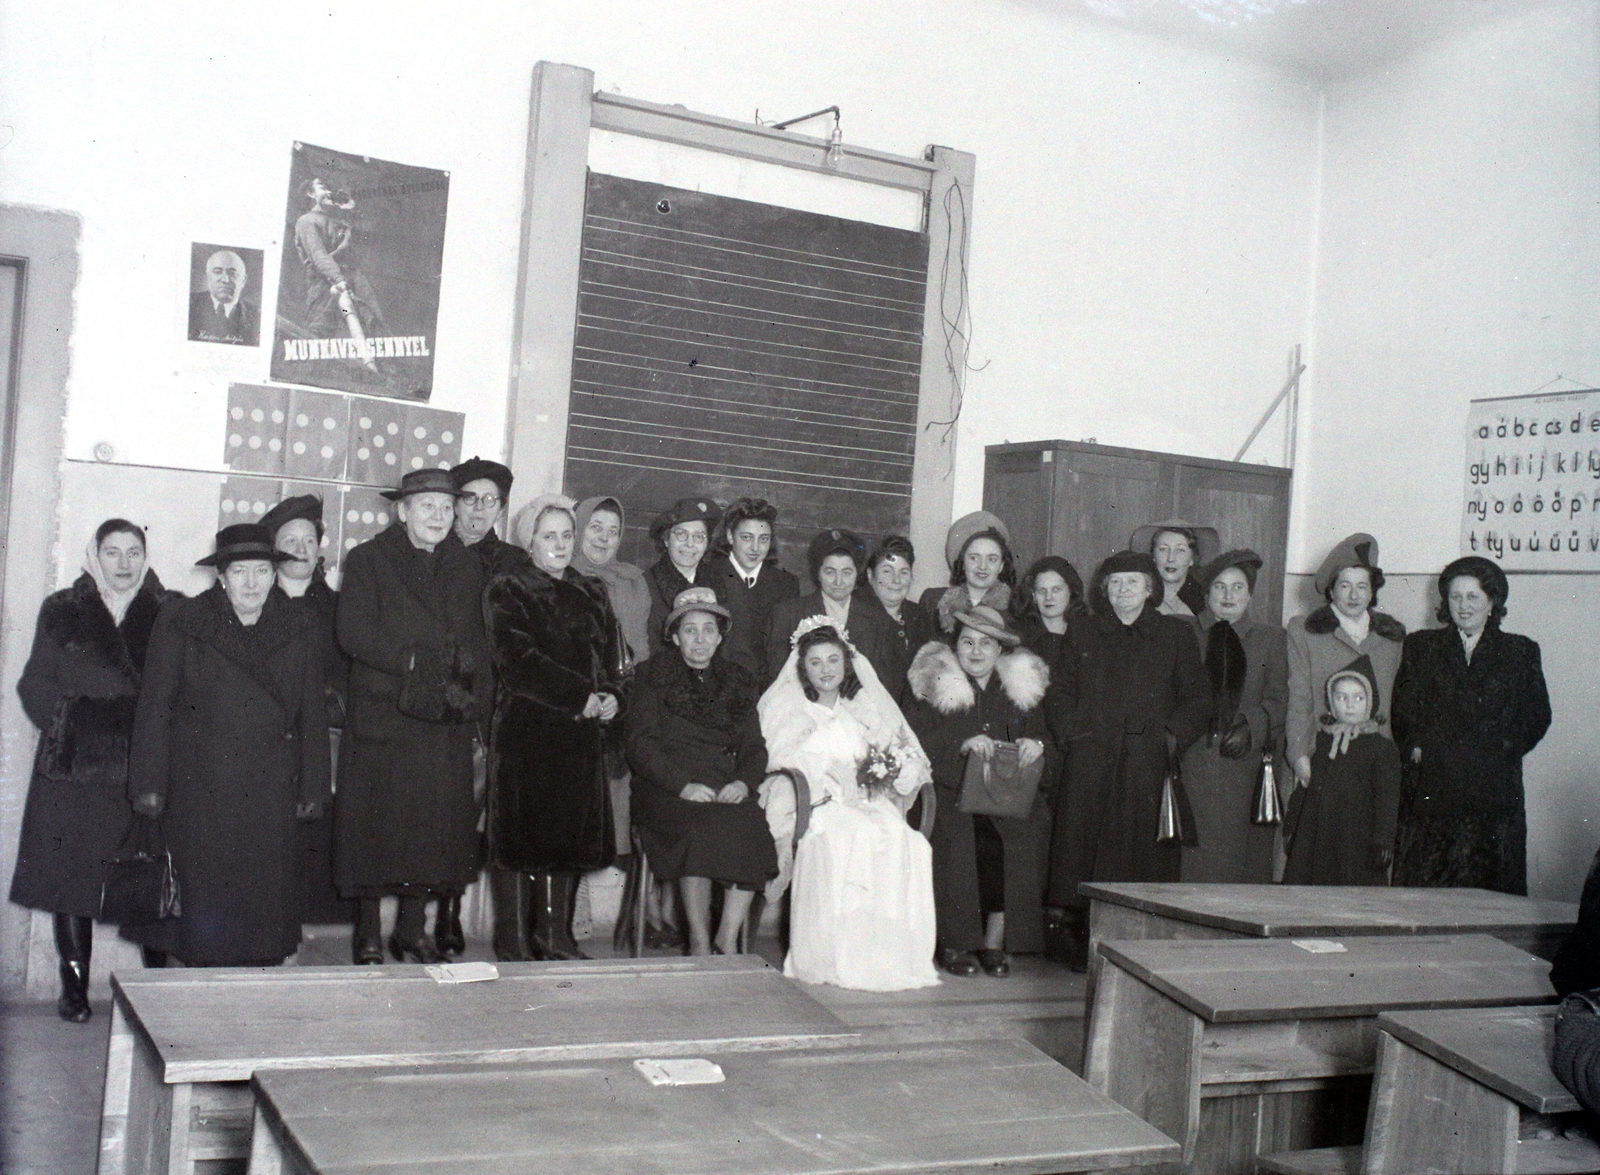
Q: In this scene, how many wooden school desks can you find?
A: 5